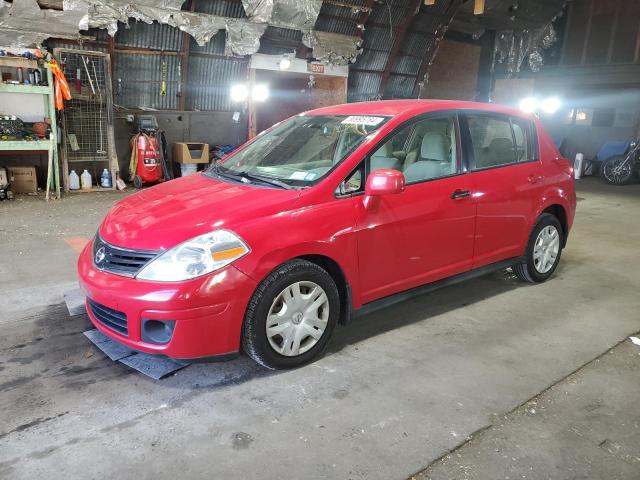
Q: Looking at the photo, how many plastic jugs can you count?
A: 3